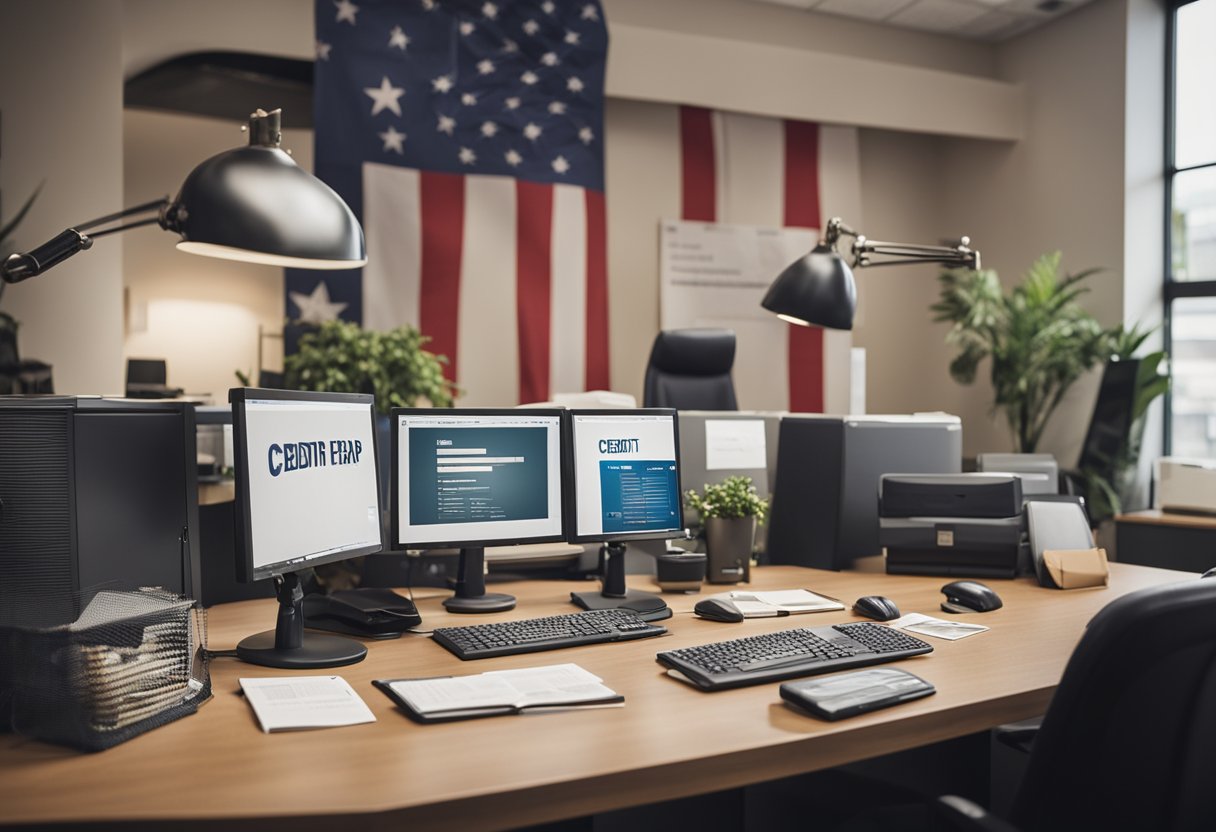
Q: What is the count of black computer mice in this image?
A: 3